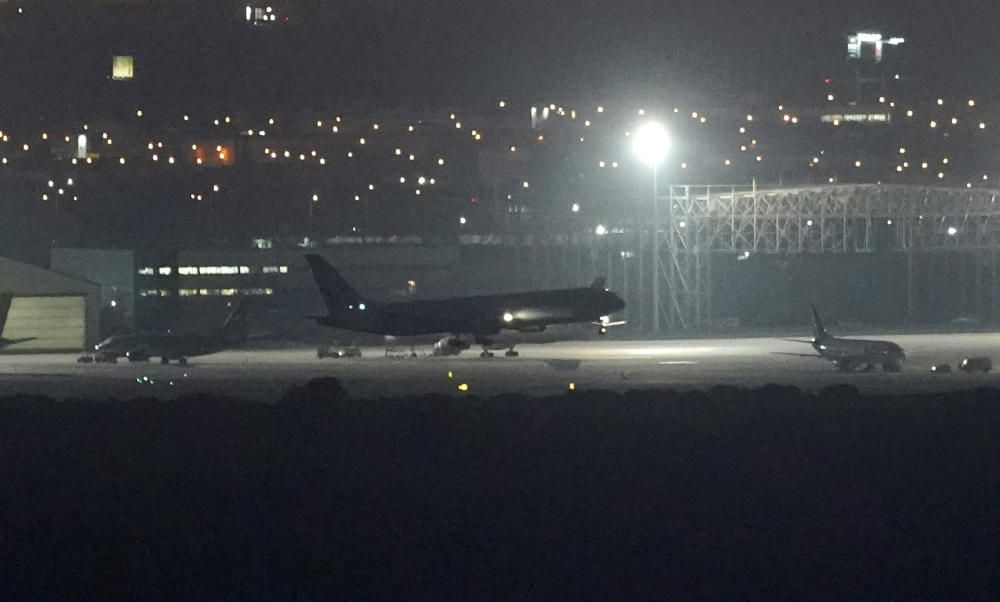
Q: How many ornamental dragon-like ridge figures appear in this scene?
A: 0